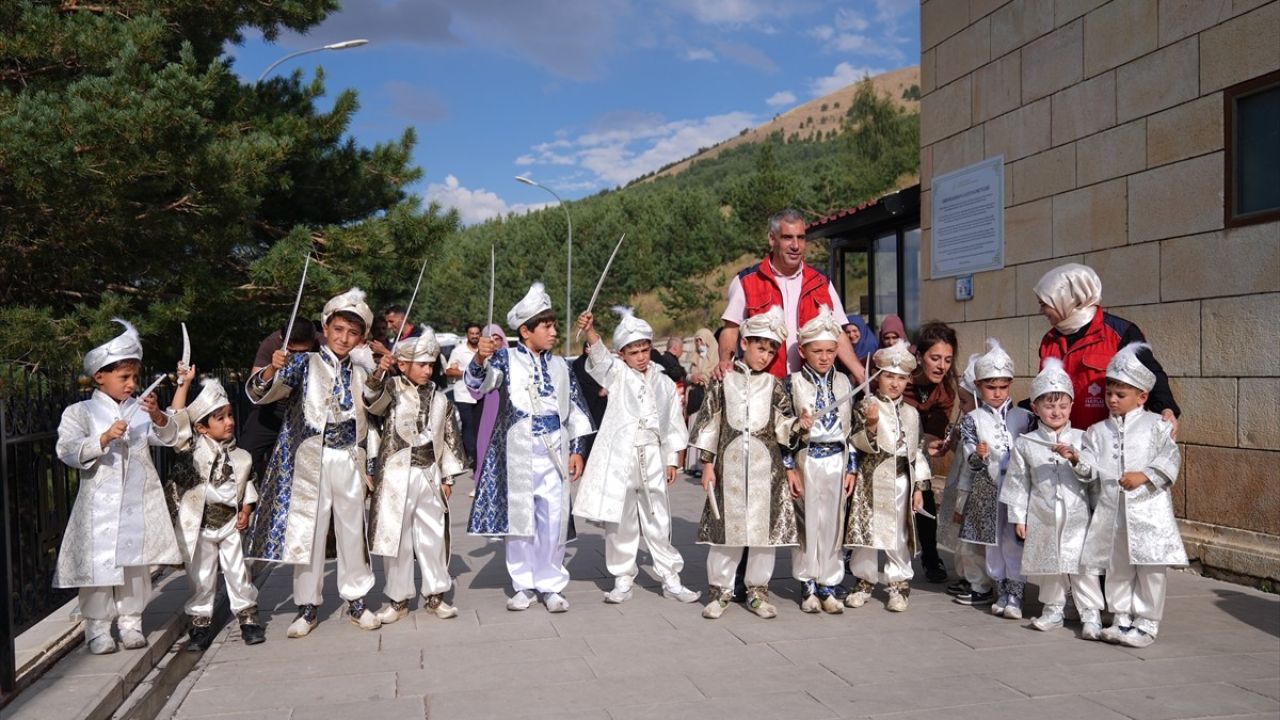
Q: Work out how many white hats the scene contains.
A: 13